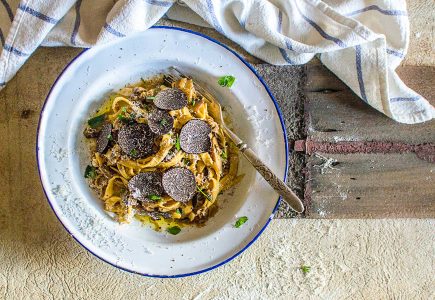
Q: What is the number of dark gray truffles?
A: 7